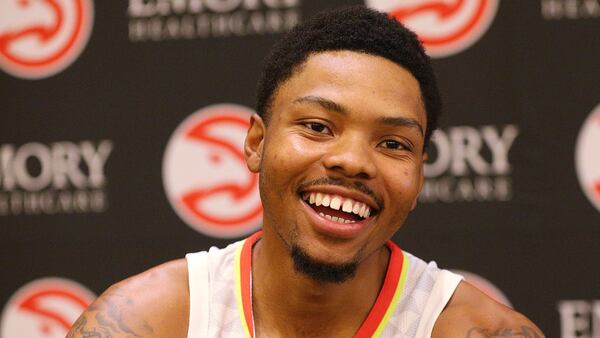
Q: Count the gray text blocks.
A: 5